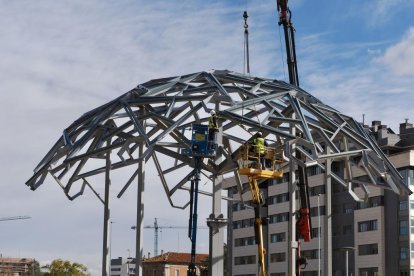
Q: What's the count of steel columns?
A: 5